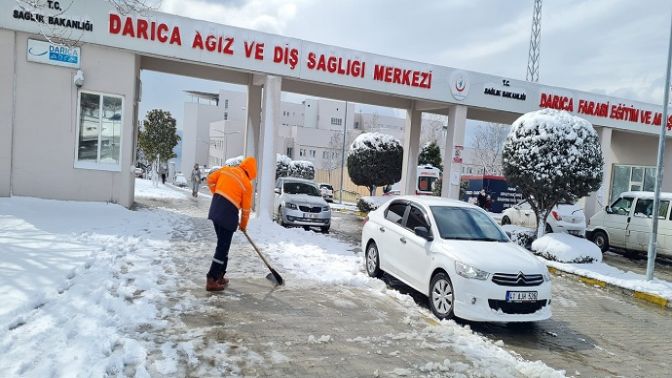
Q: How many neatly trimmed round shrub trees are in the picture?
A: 2